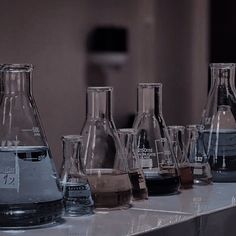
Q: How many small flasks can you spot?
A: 4